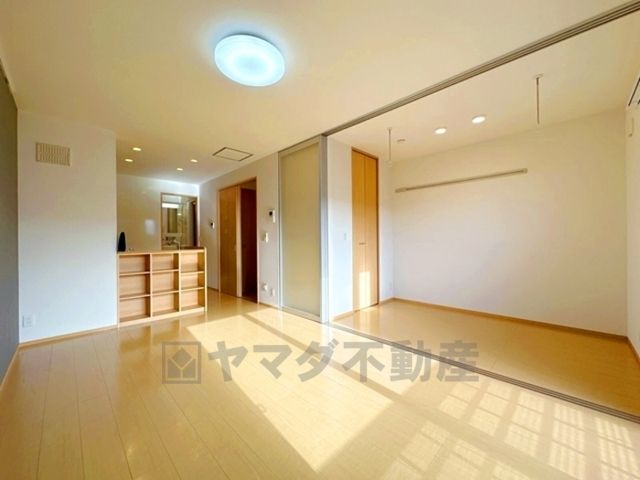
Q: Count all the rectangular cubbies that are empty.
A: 9